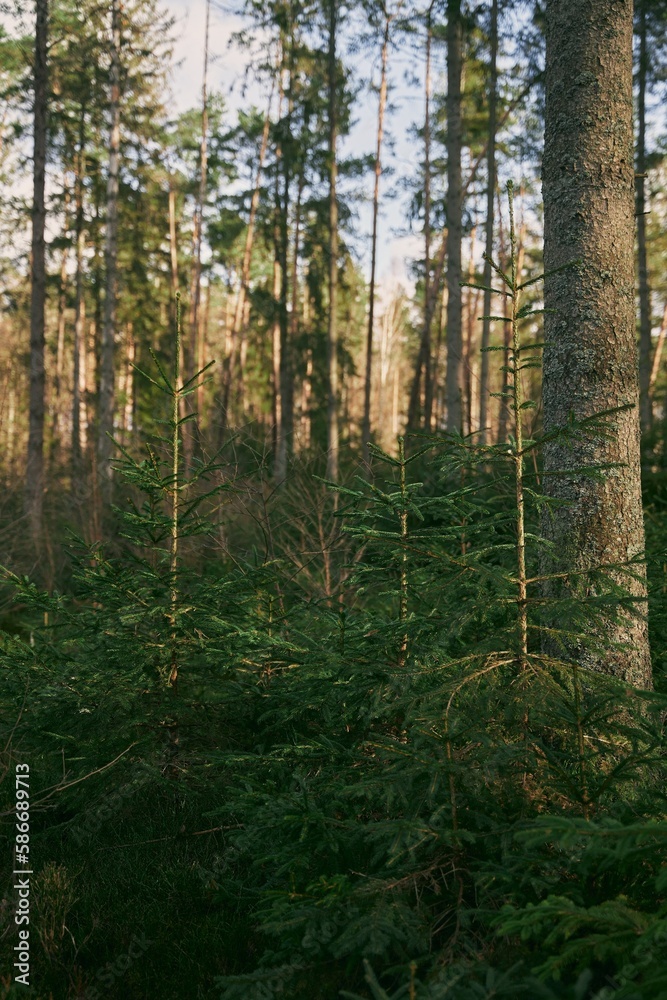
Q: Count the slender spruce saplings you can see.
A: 3